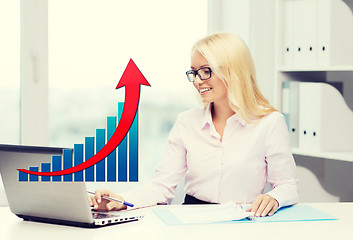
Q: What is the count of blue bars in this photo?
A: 11